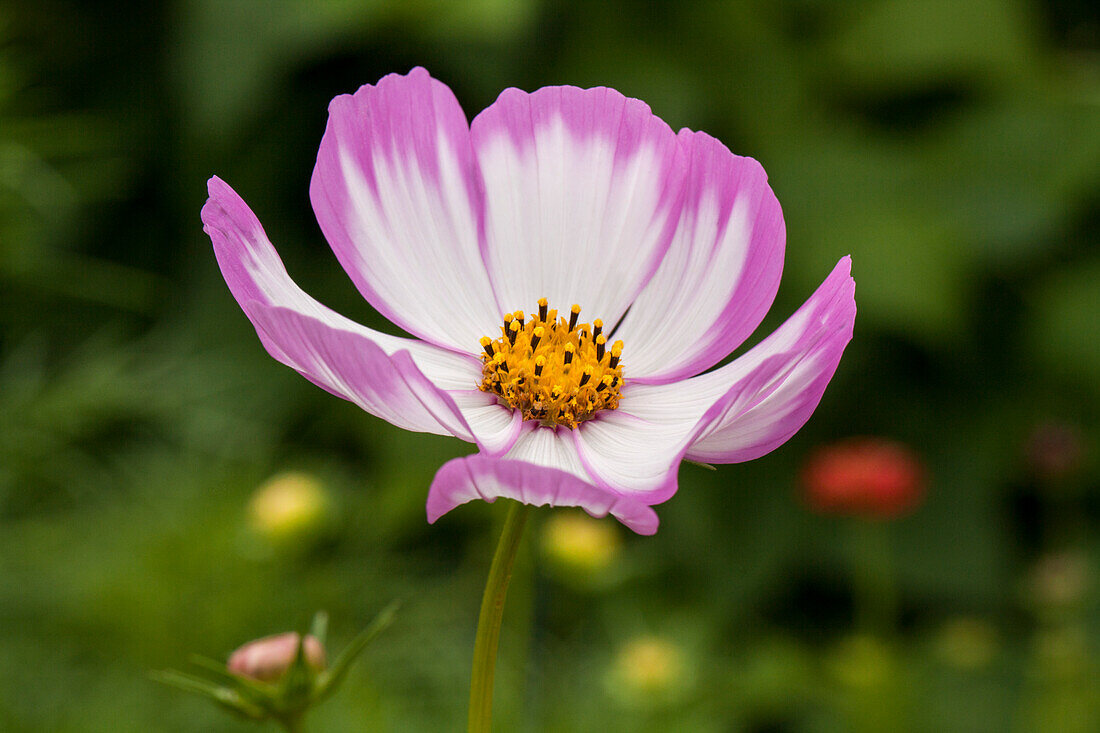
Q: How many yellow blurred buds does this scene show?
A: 3